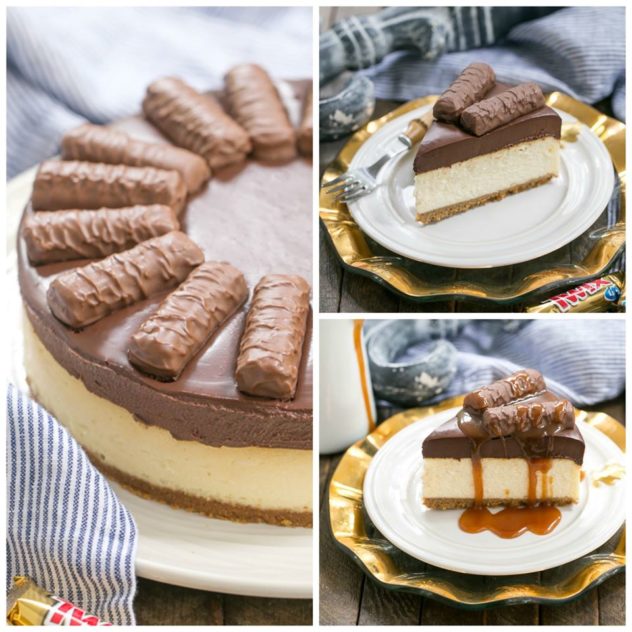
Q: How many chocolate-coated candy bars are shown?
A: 13